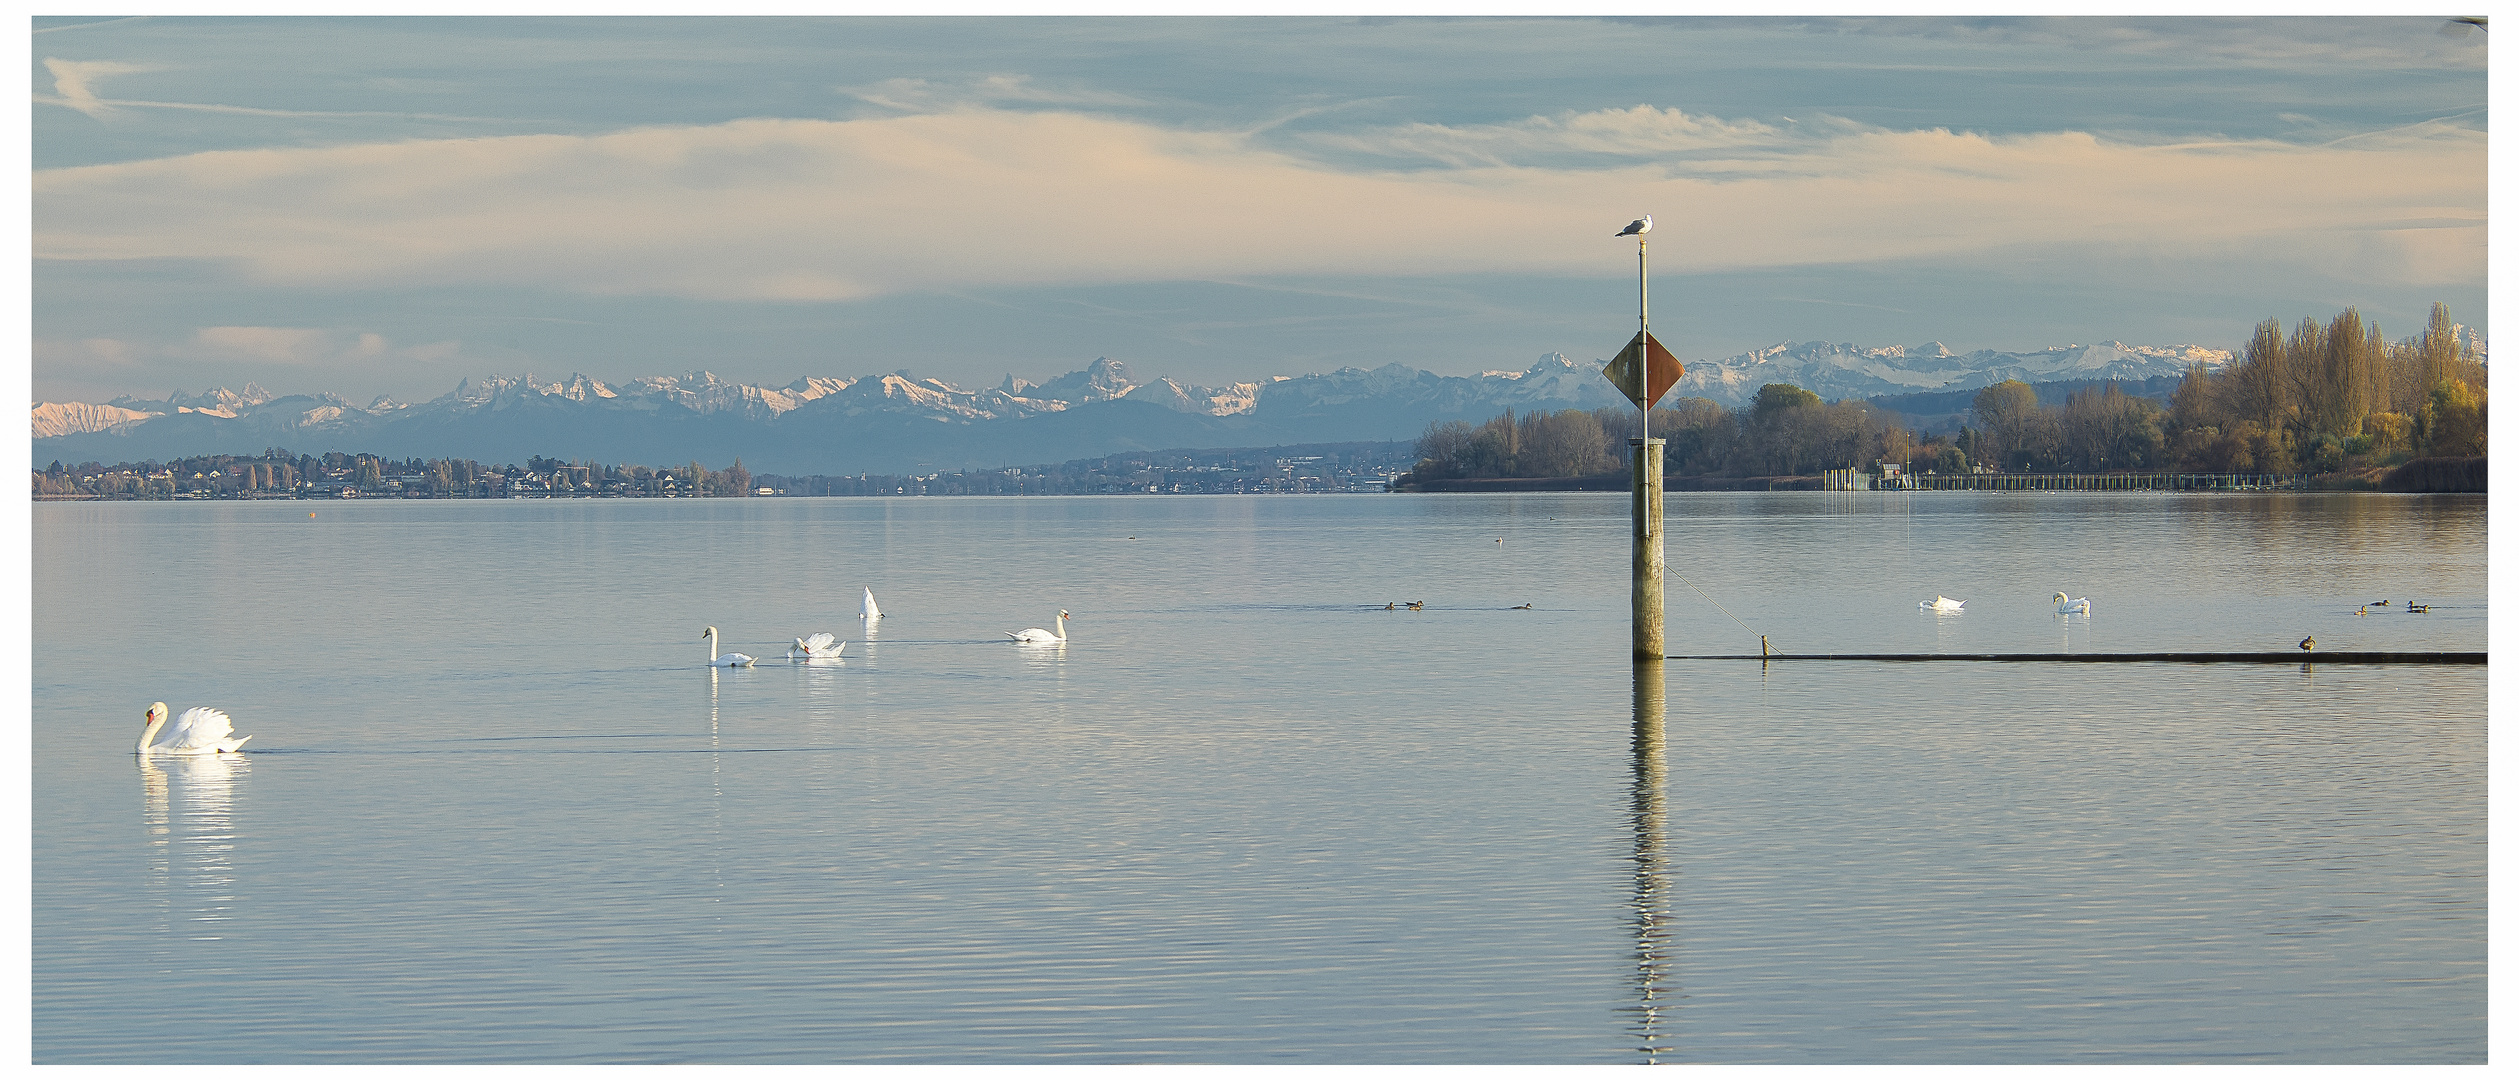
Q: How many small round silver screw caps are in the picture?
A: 0